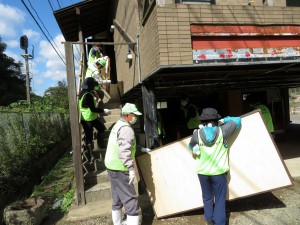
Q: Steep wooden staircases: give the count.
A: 1